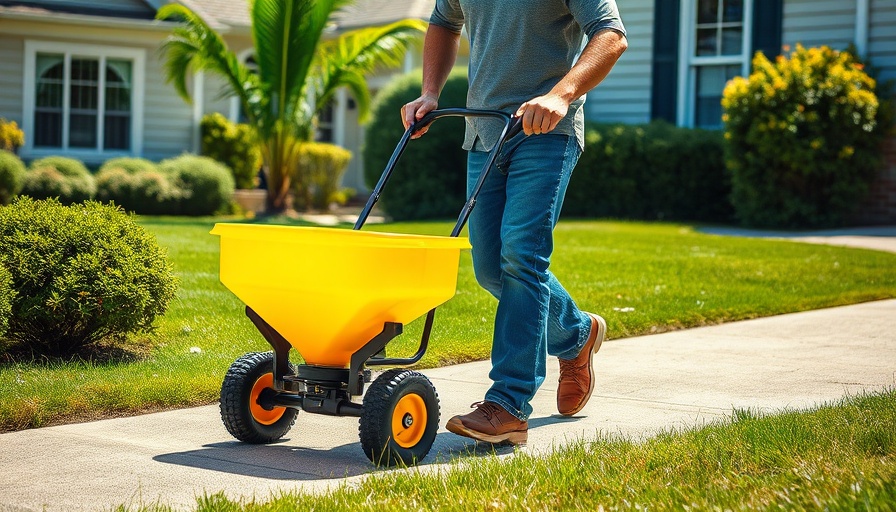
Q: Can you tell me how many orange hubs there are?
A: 2